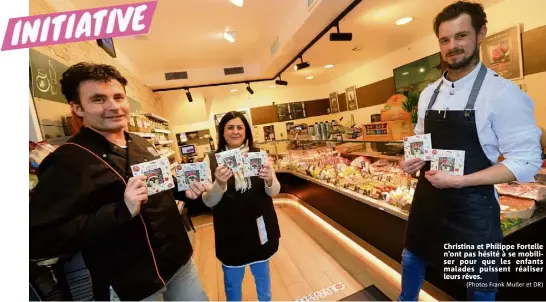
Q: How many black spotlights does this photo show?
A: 5